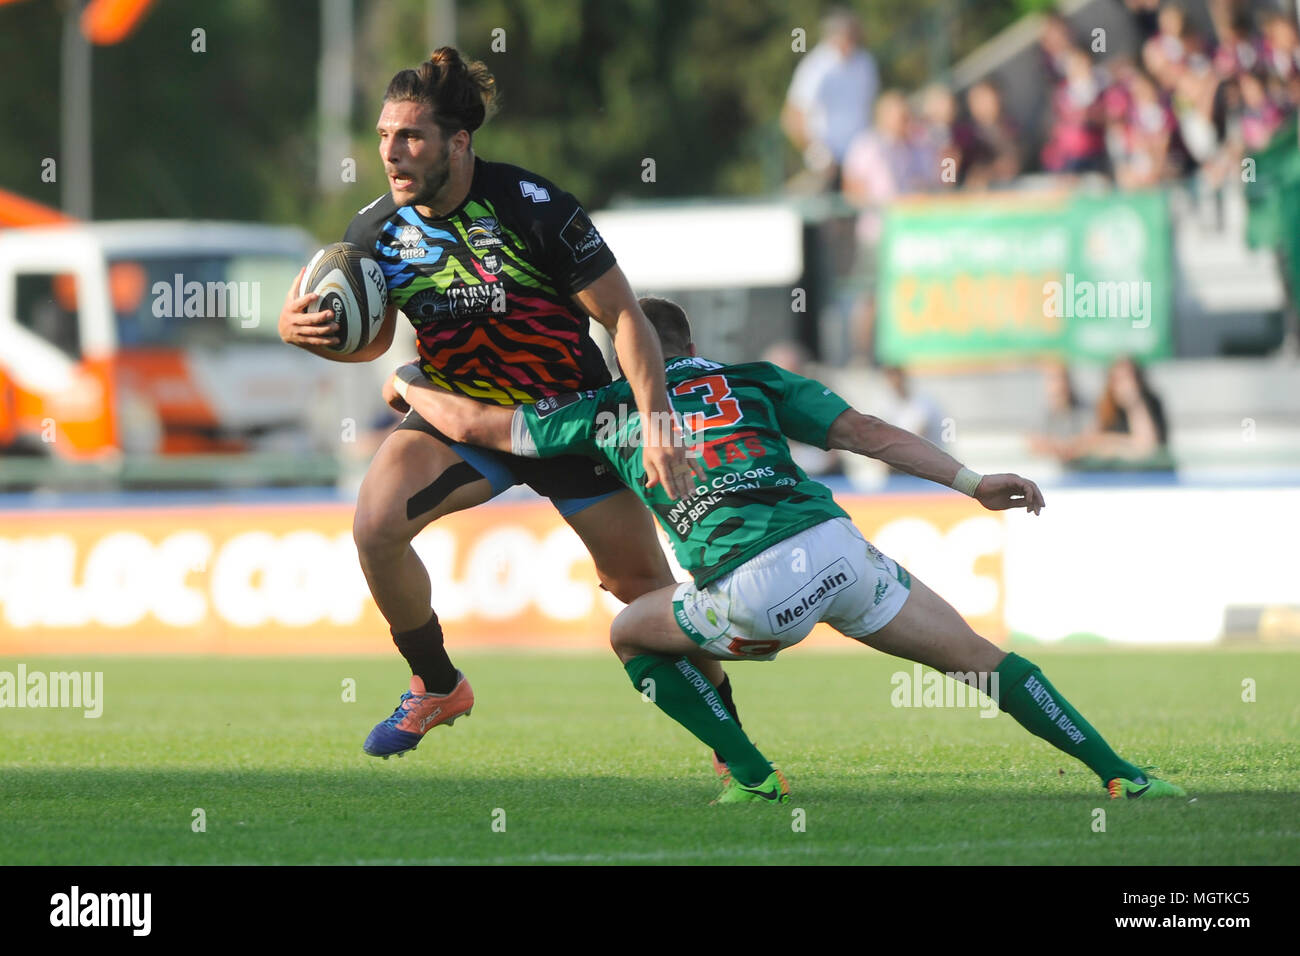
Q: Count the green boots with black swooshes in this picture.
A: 2